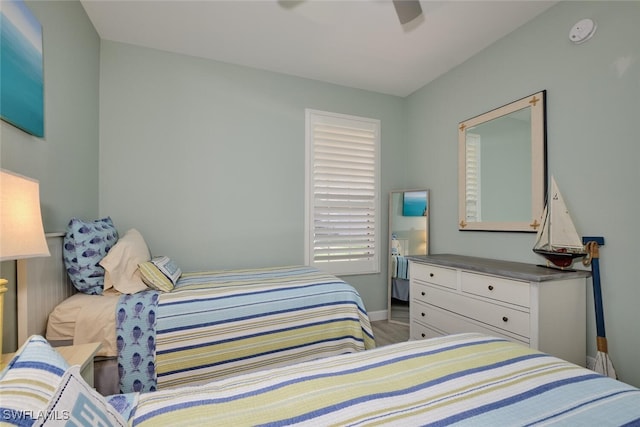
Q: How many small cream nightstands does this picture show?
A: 1